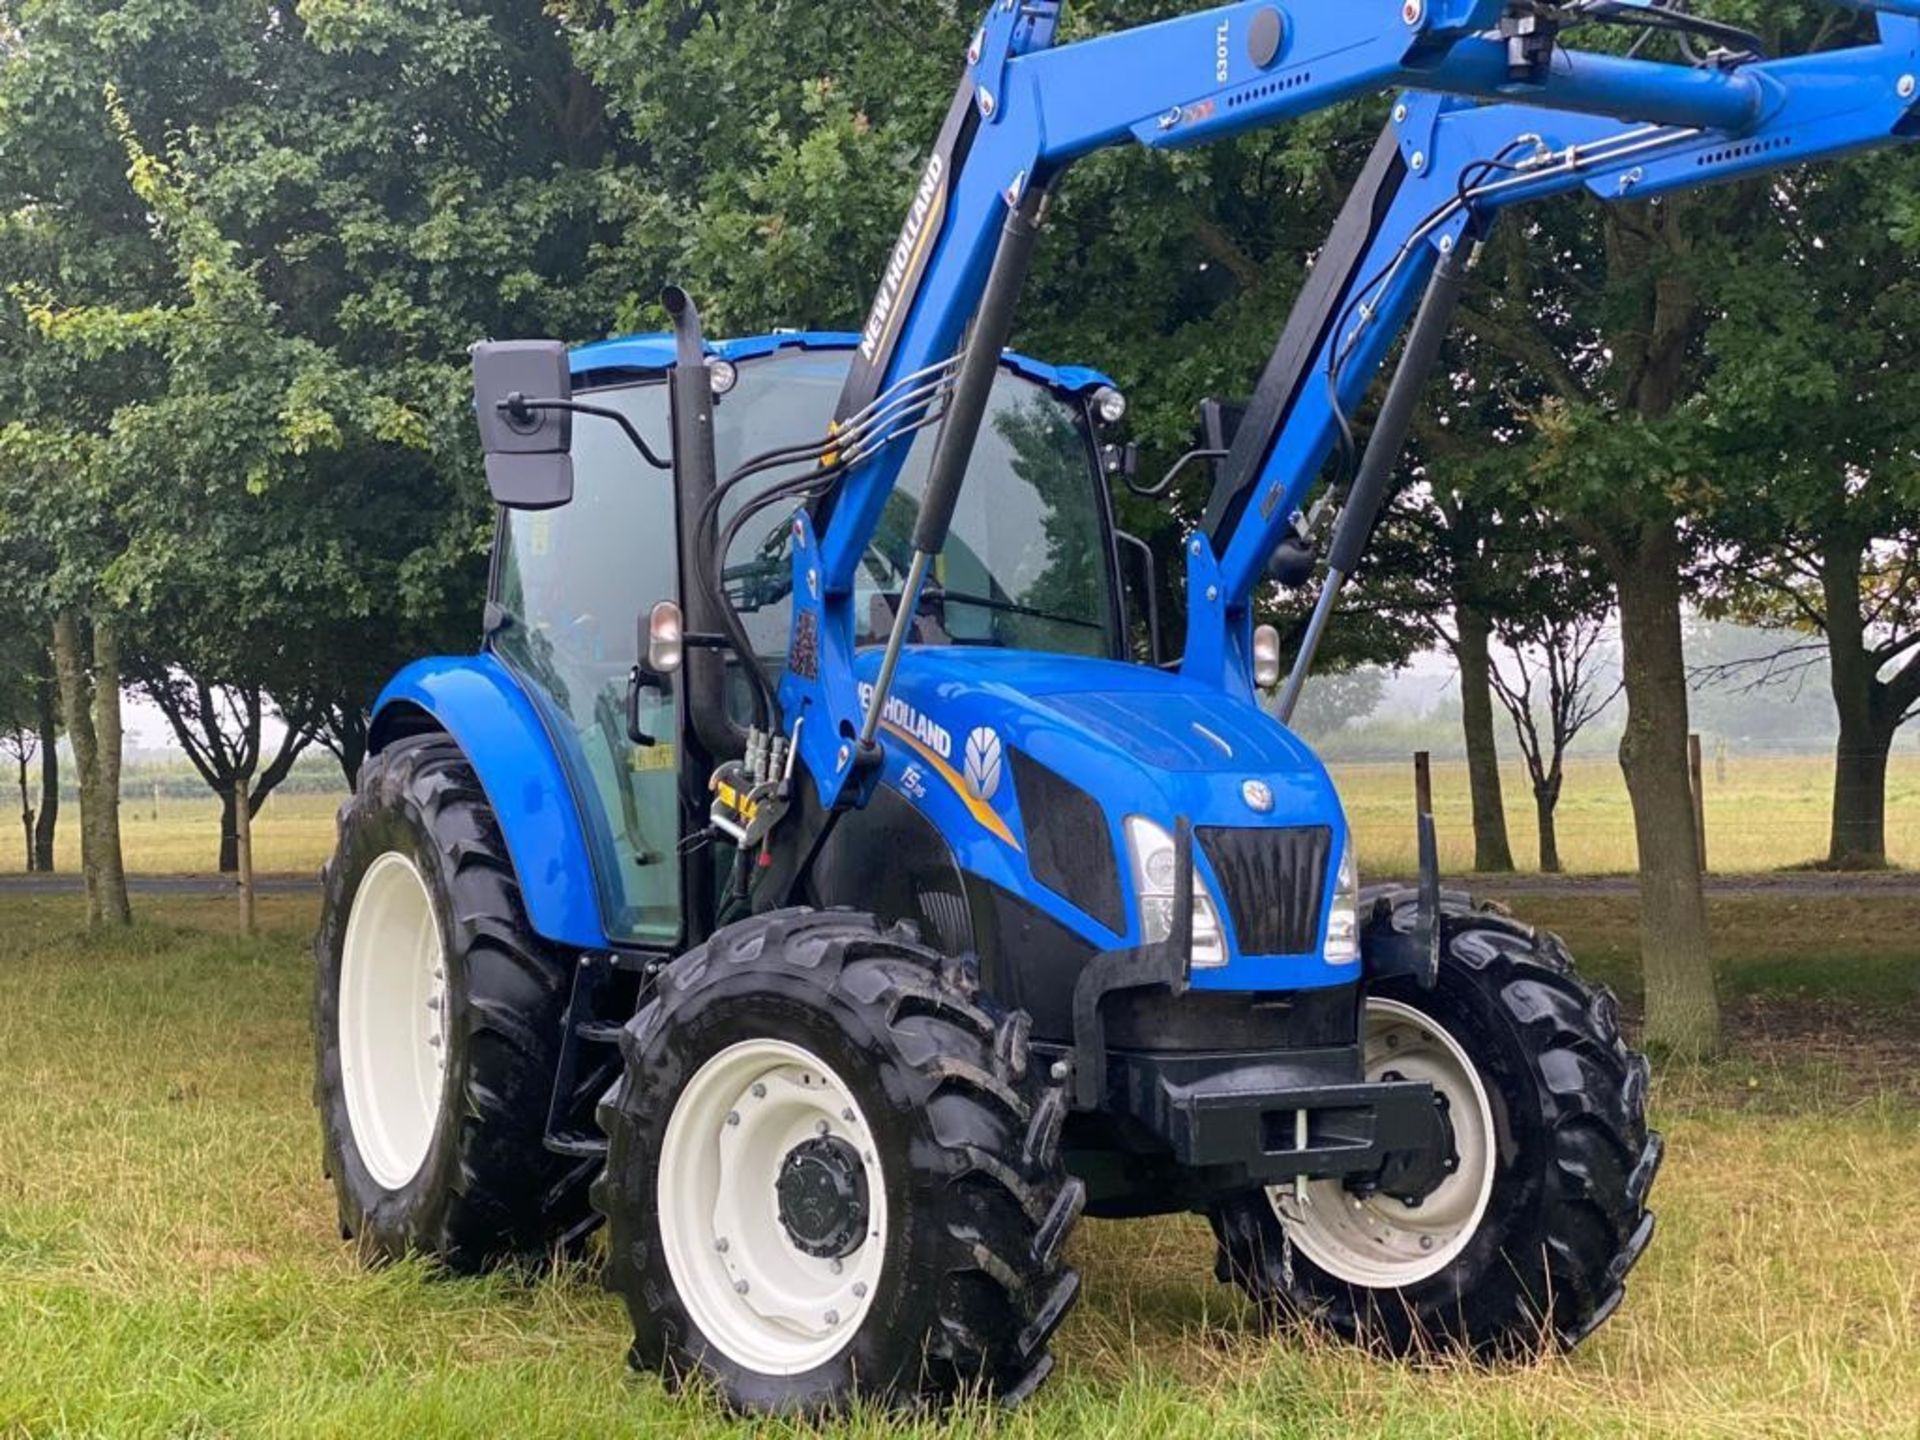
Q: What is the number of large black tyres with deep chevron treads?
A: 3